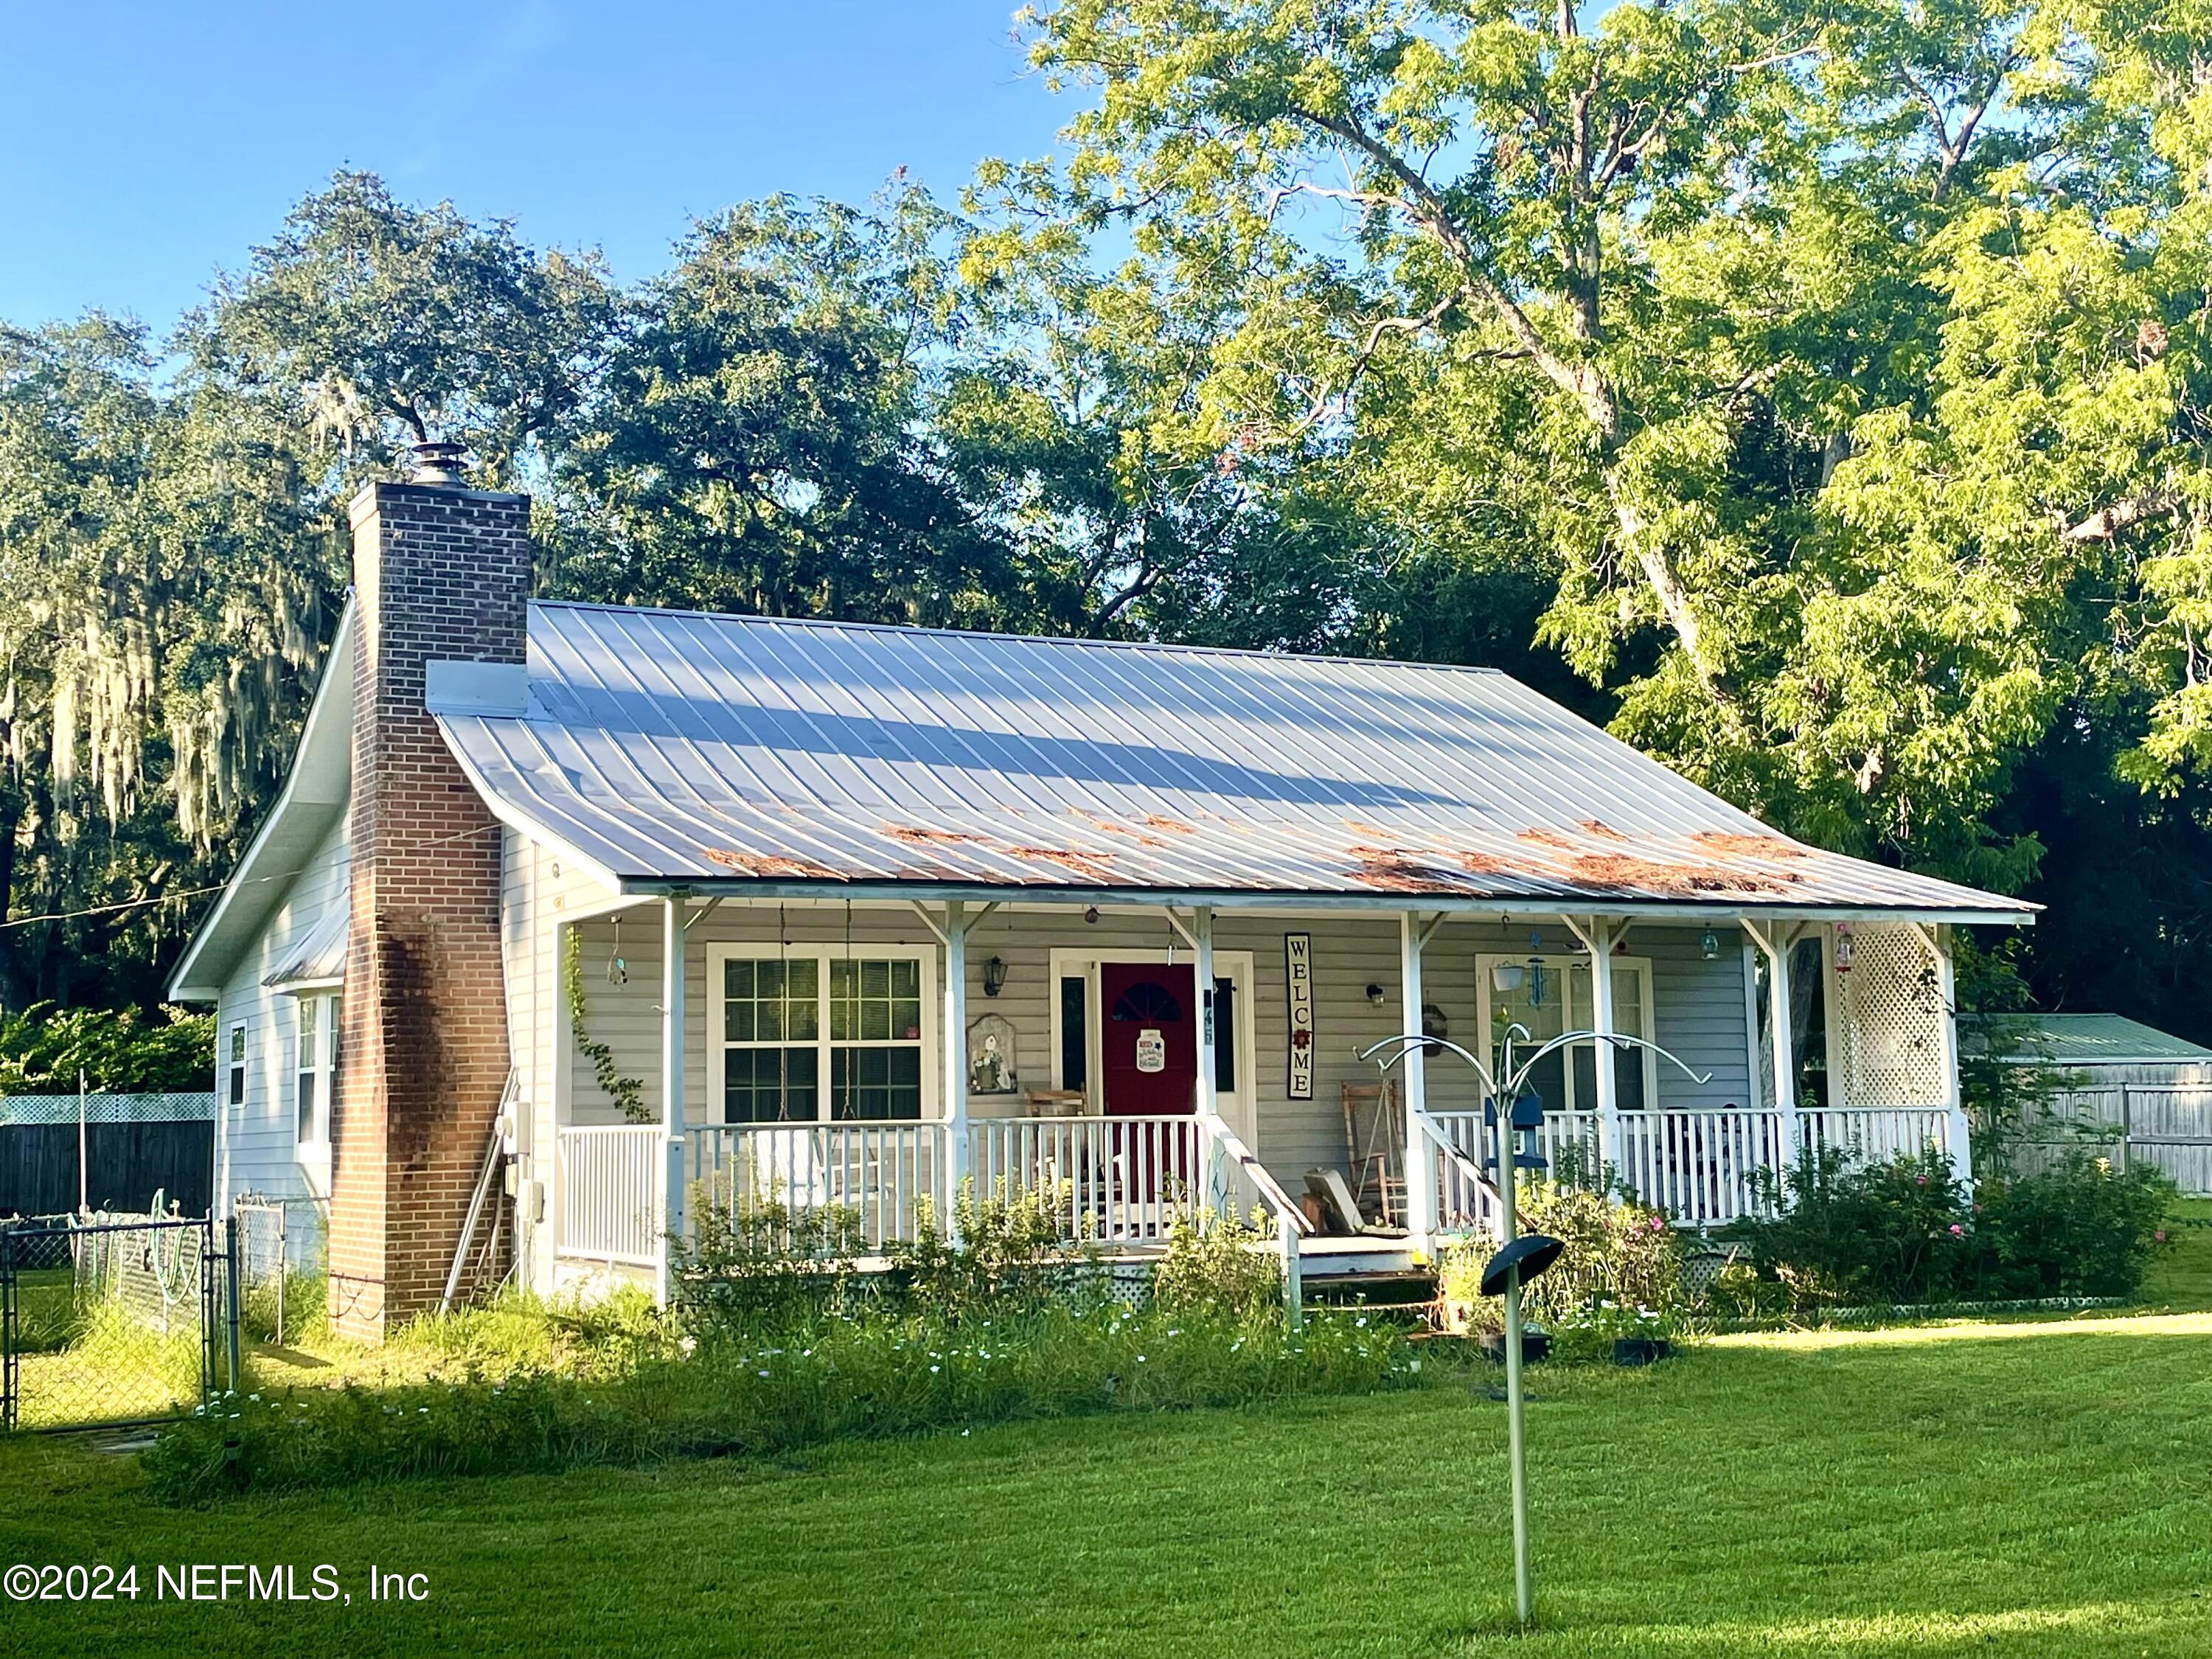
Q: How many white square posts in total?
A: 7